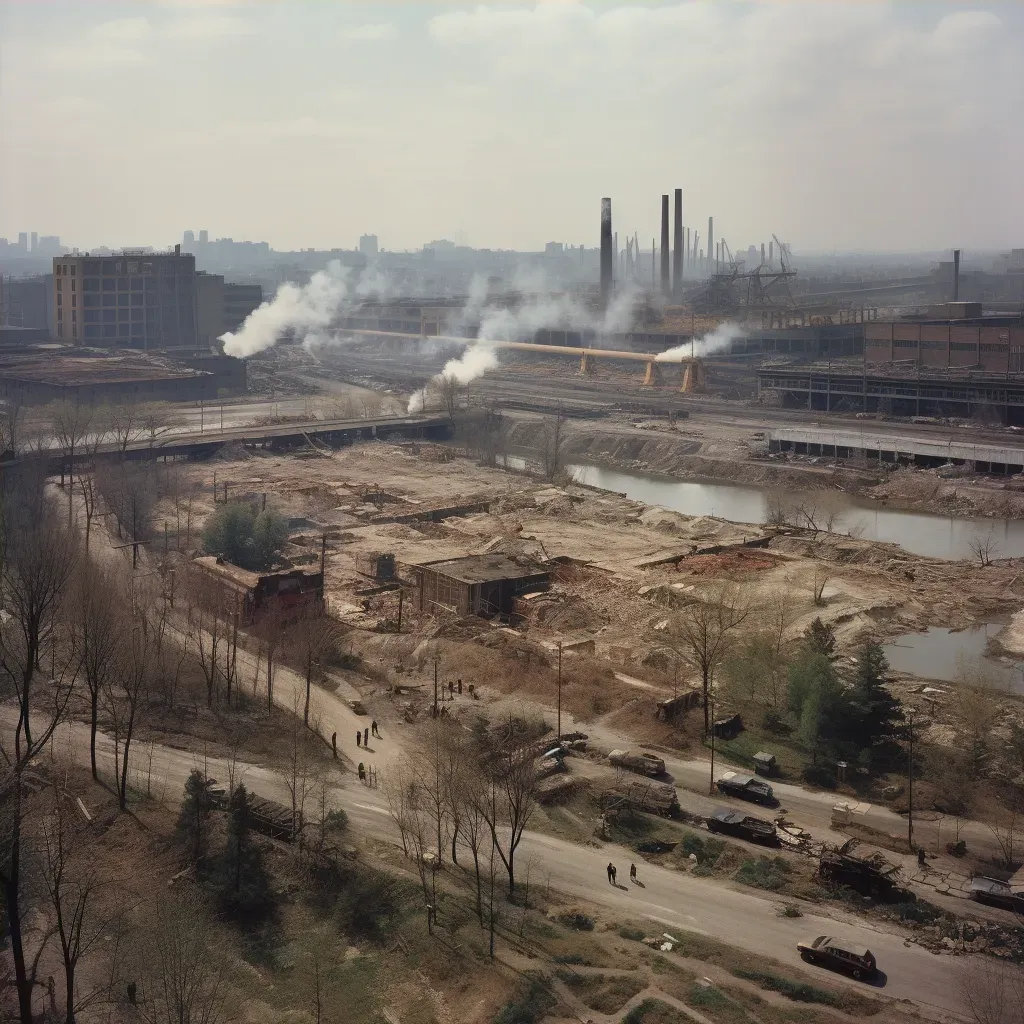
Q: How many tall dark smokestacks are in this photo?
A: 3